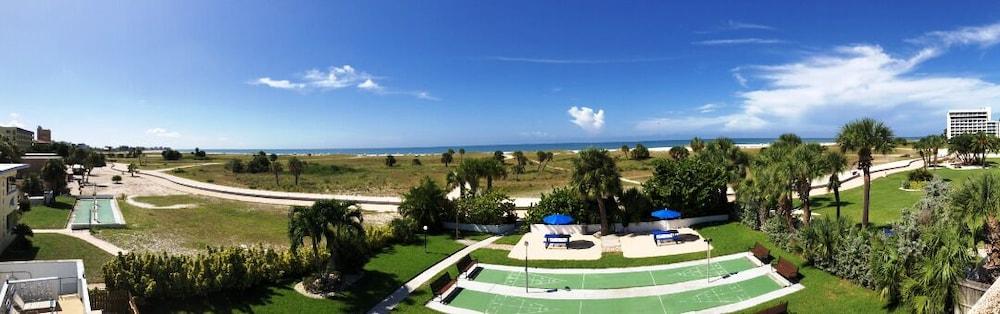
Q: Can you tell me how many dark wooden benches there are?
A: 5